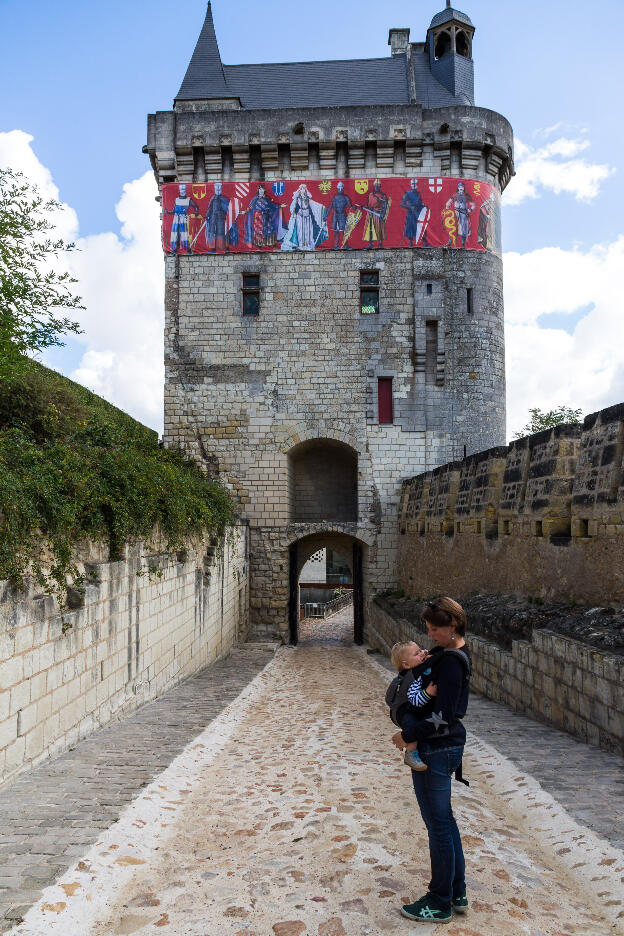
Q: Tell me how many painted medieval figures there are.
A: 9